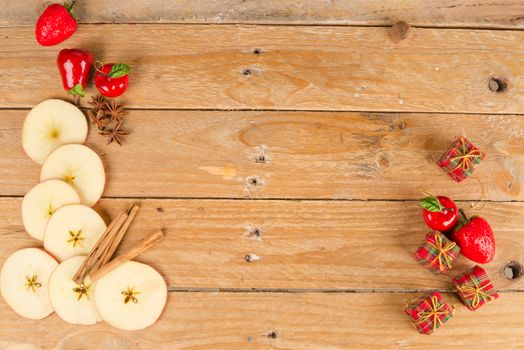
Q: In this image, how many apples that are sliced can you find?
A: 7